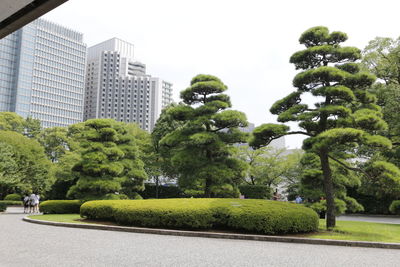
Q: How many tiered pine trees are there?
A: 3